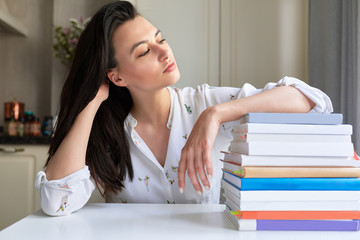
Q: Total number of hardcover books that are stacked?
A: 11